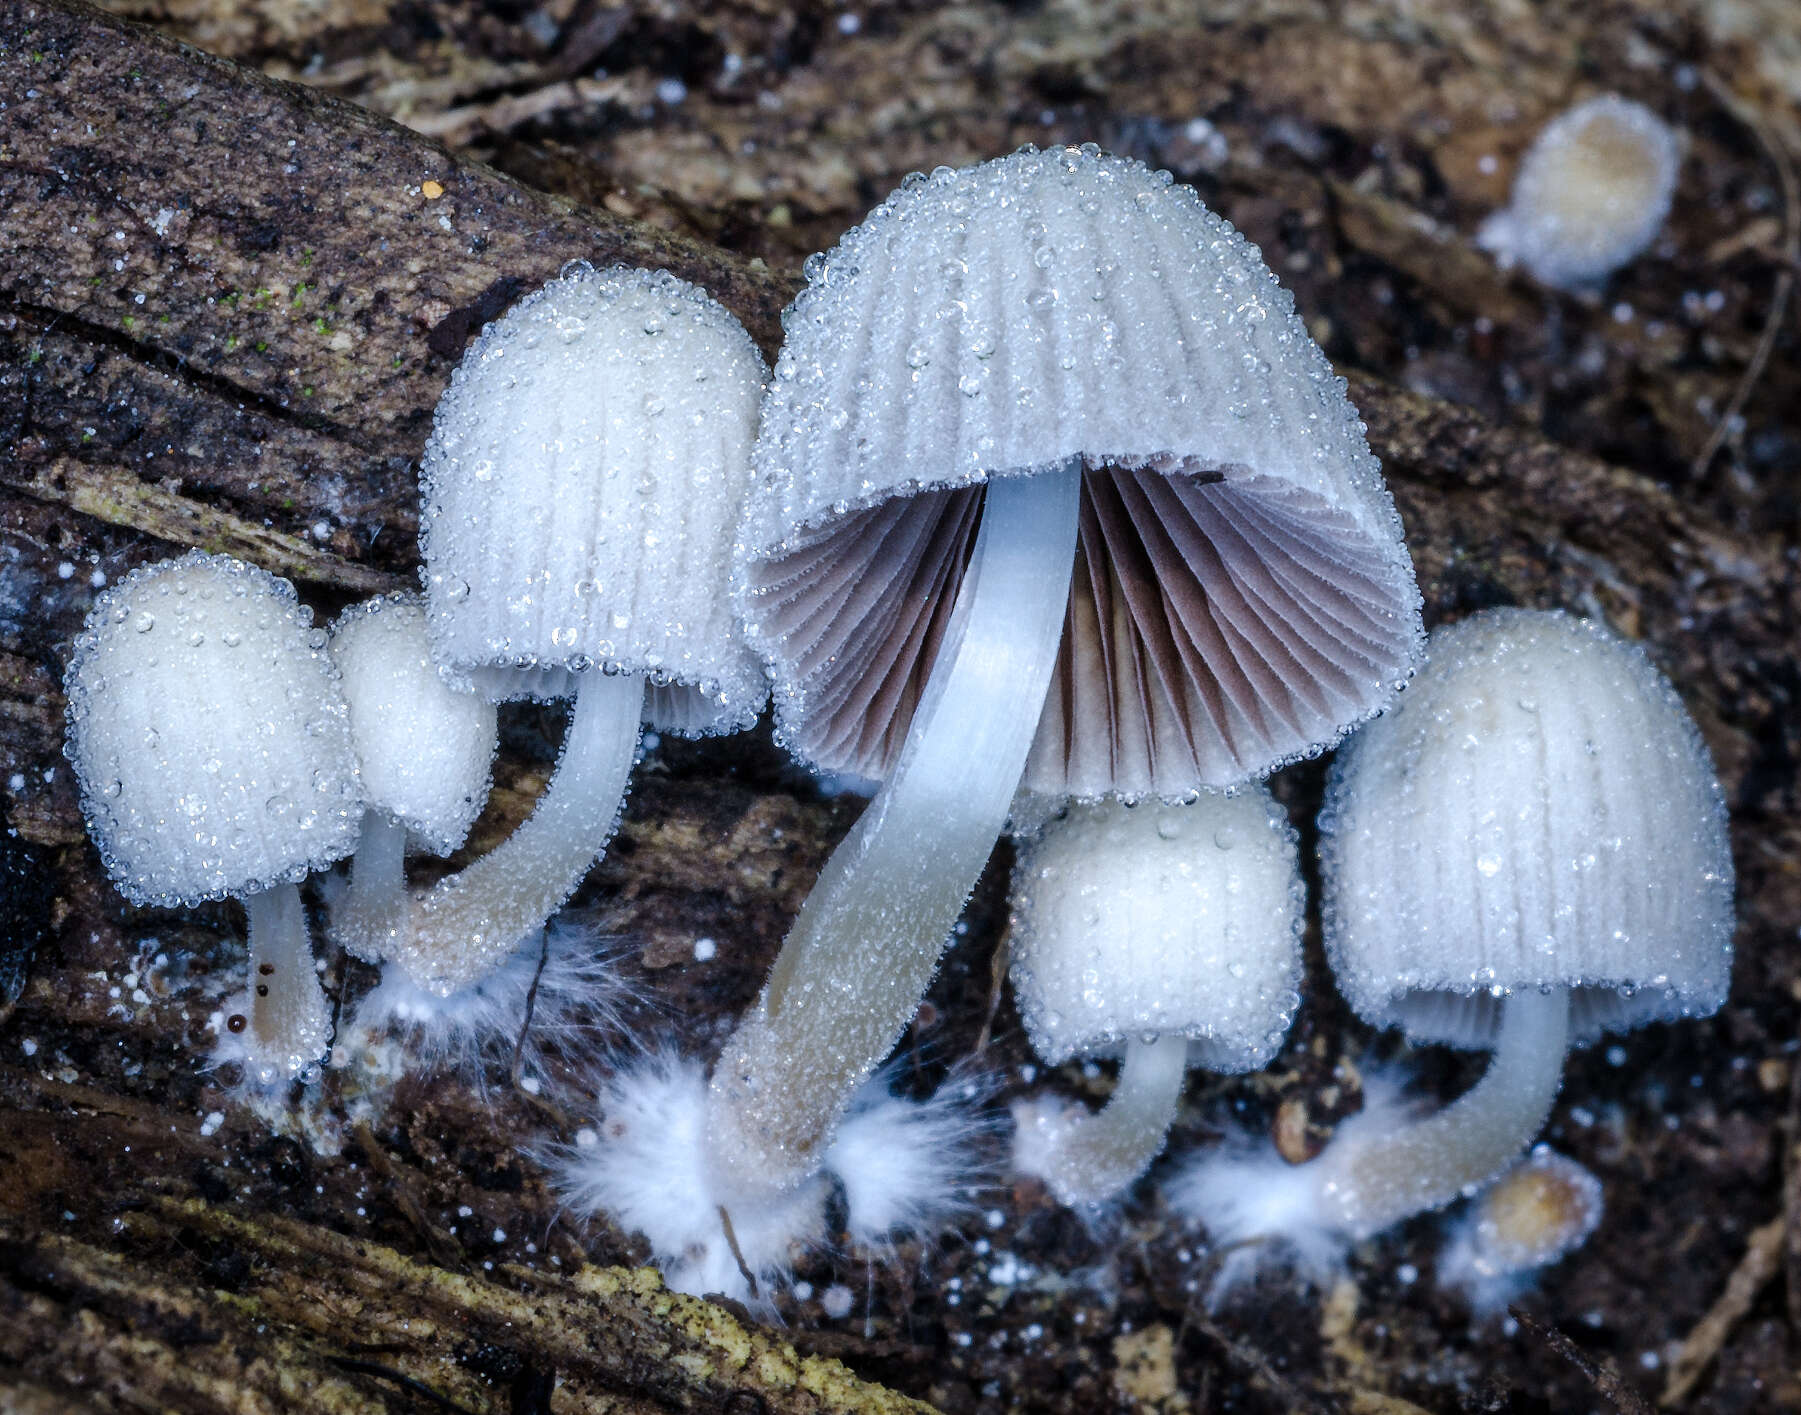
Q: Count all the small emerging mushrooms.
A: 2